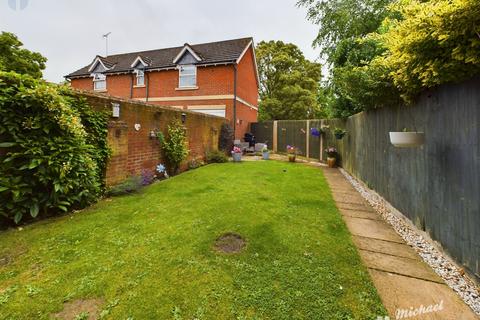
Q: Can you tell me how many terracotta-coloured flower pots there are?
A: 2